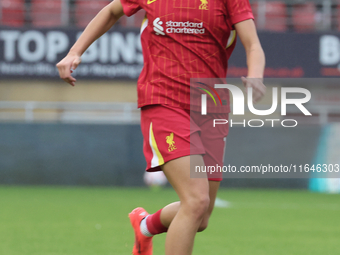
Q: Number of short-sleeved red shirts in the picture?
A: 1